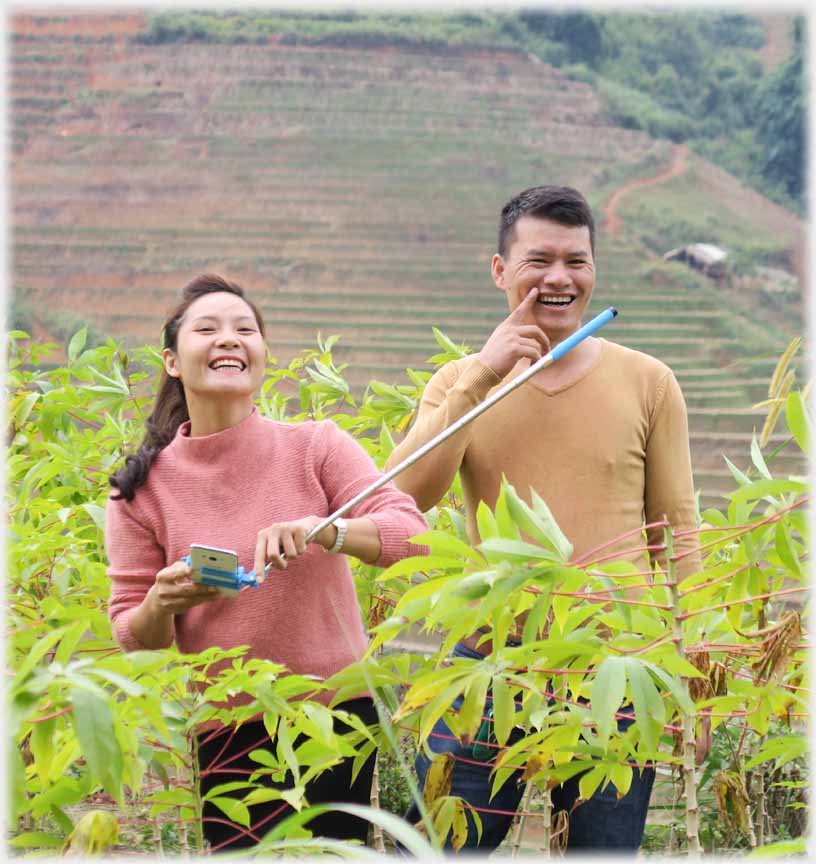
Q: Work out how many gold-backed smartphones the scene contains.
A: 1